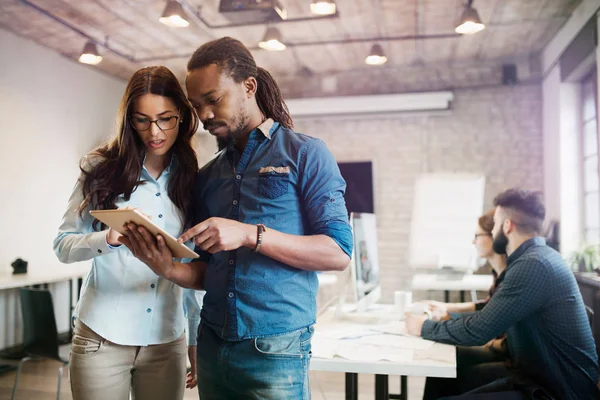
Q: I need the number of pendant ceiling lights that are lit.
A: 6